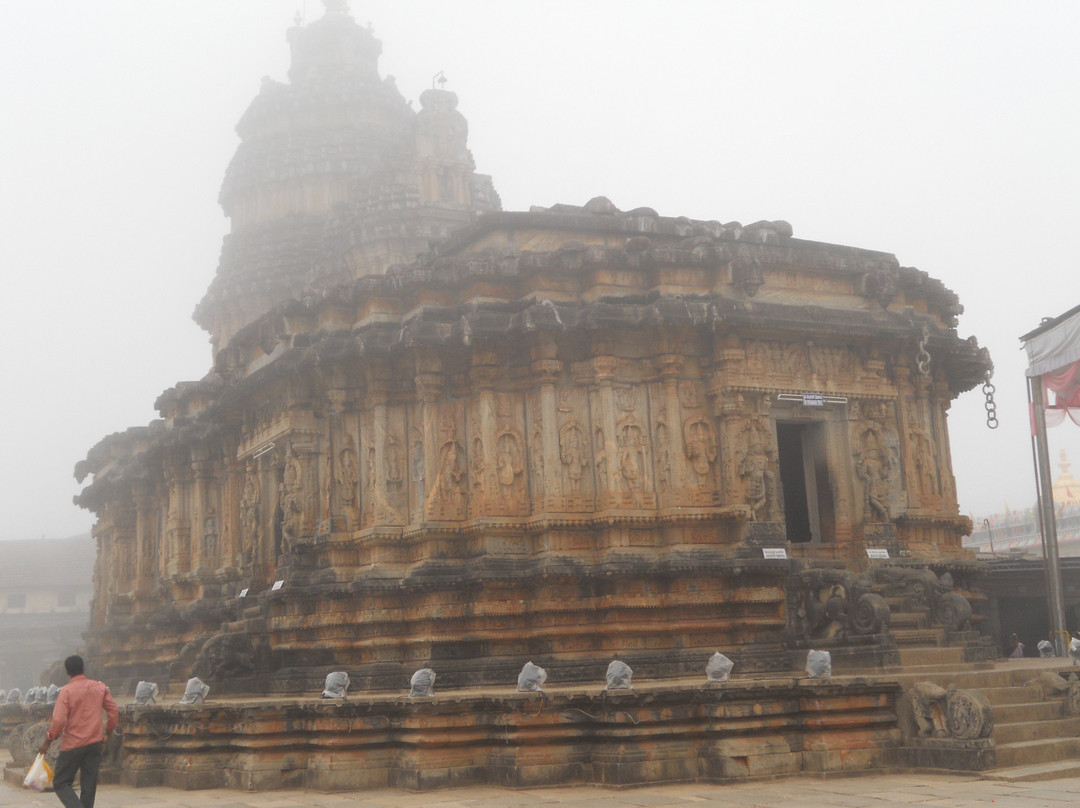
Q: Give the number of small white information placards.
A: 4